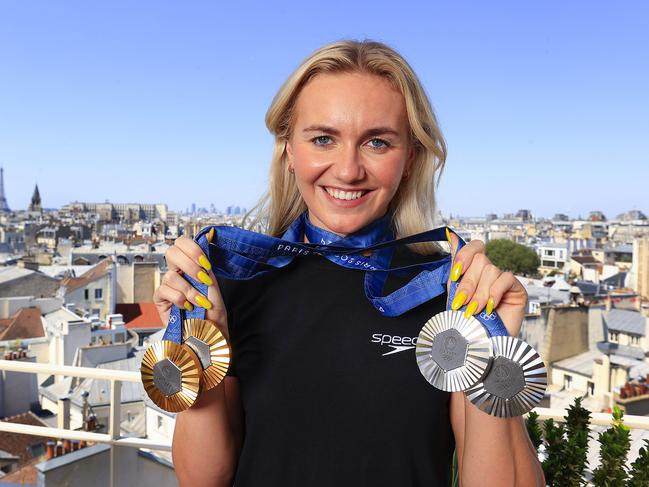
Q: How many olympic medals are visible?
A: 4